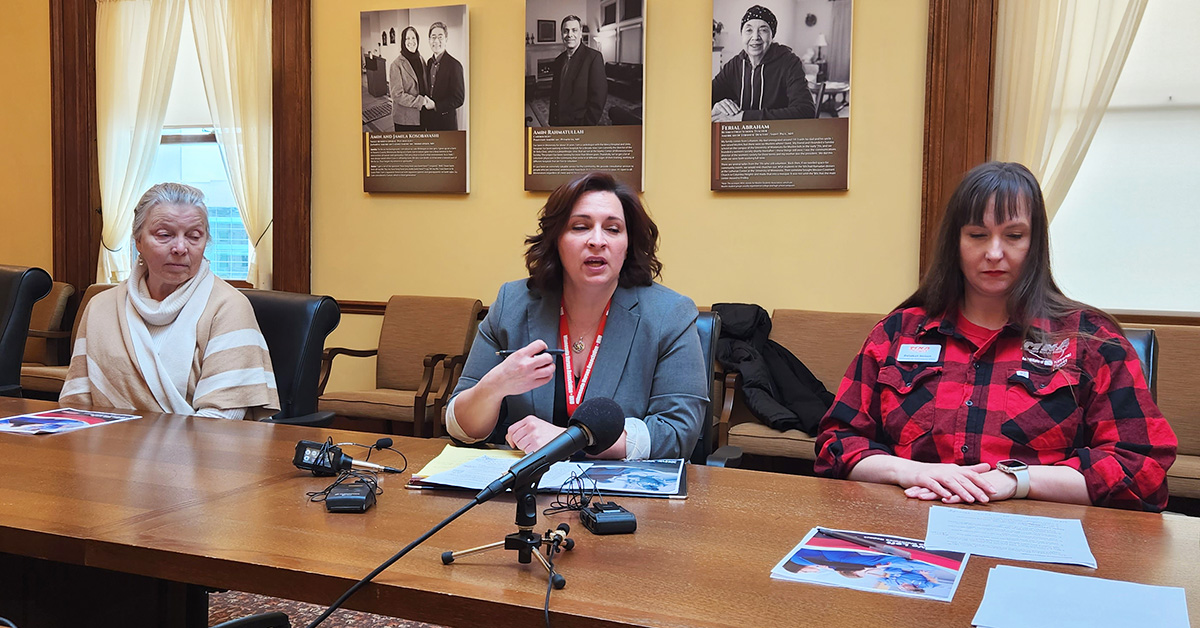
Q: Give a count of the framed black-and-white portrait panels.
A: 3